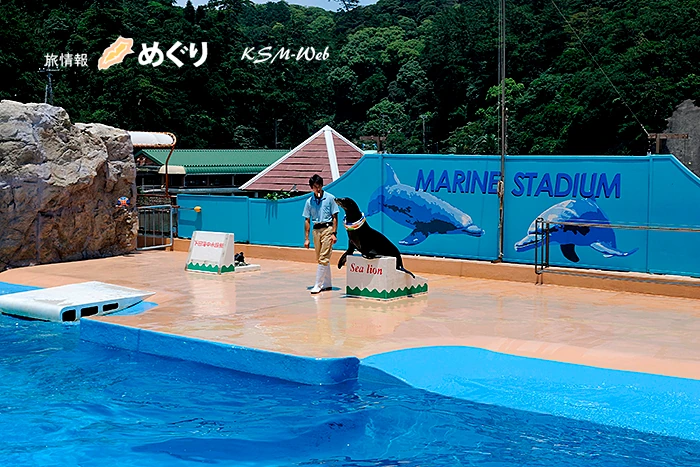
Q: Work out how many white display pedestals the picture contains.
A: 2